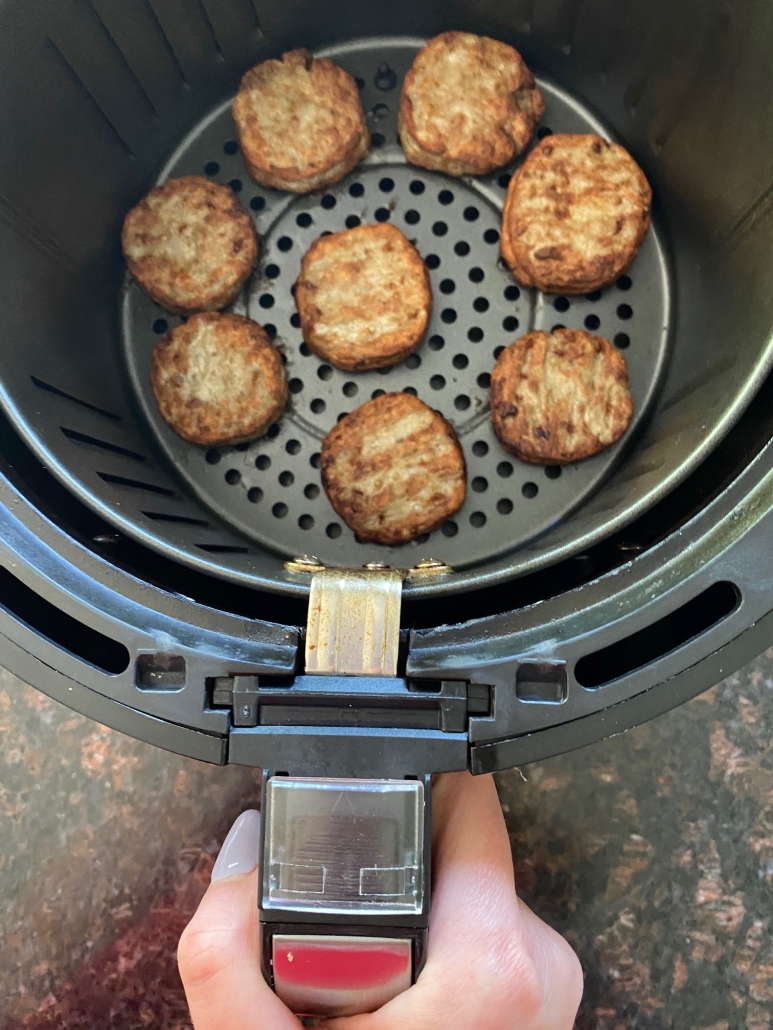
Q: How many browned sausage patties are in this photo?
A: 8